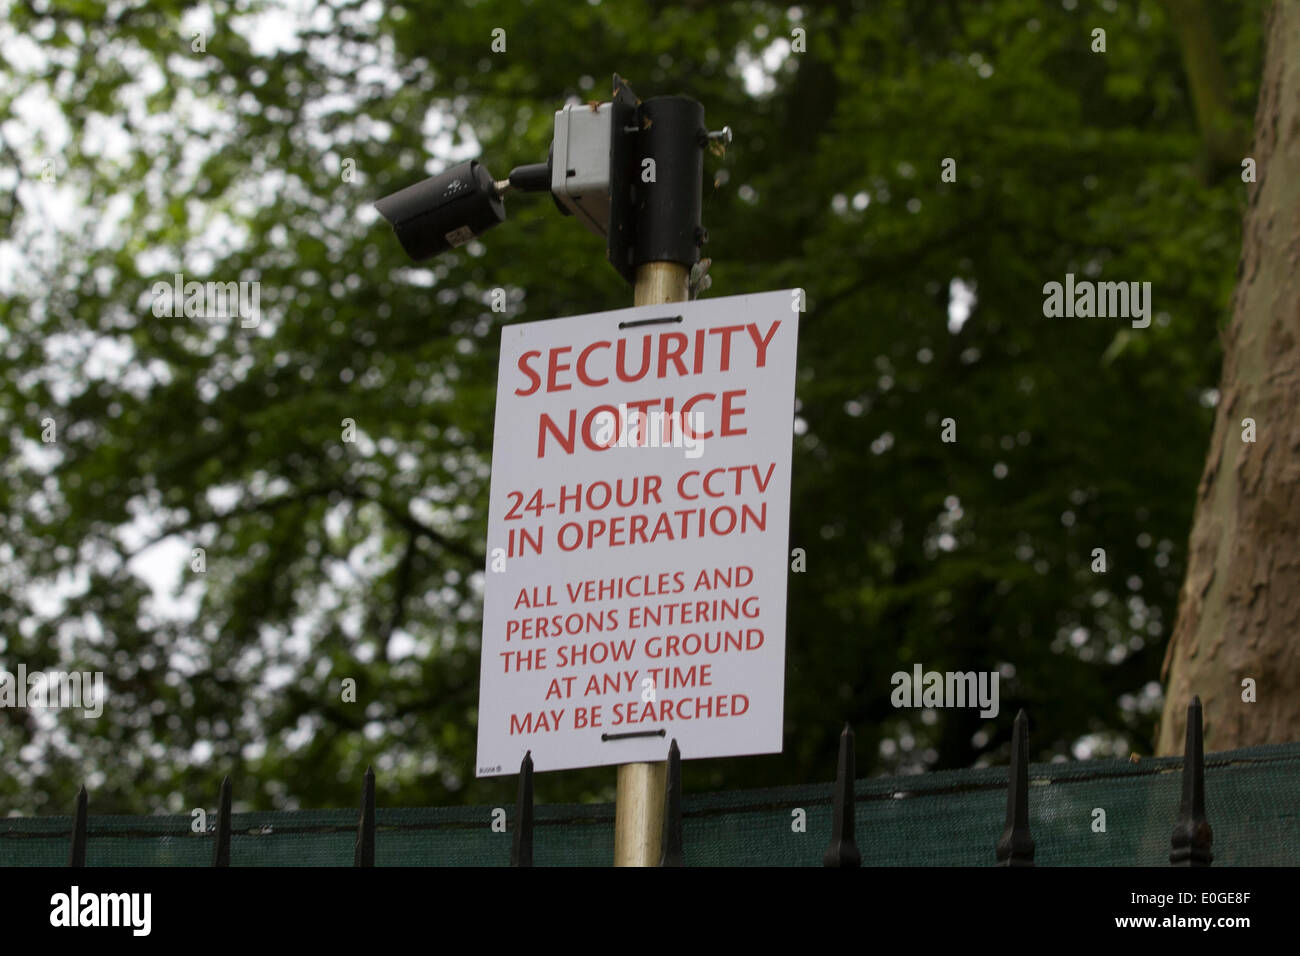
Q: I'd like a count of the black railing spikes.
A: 8